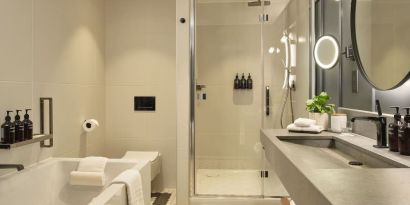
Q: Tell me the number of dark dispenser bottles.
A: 8